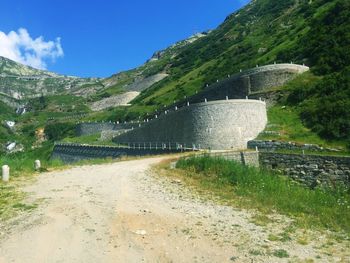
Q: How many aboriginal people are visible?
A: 0